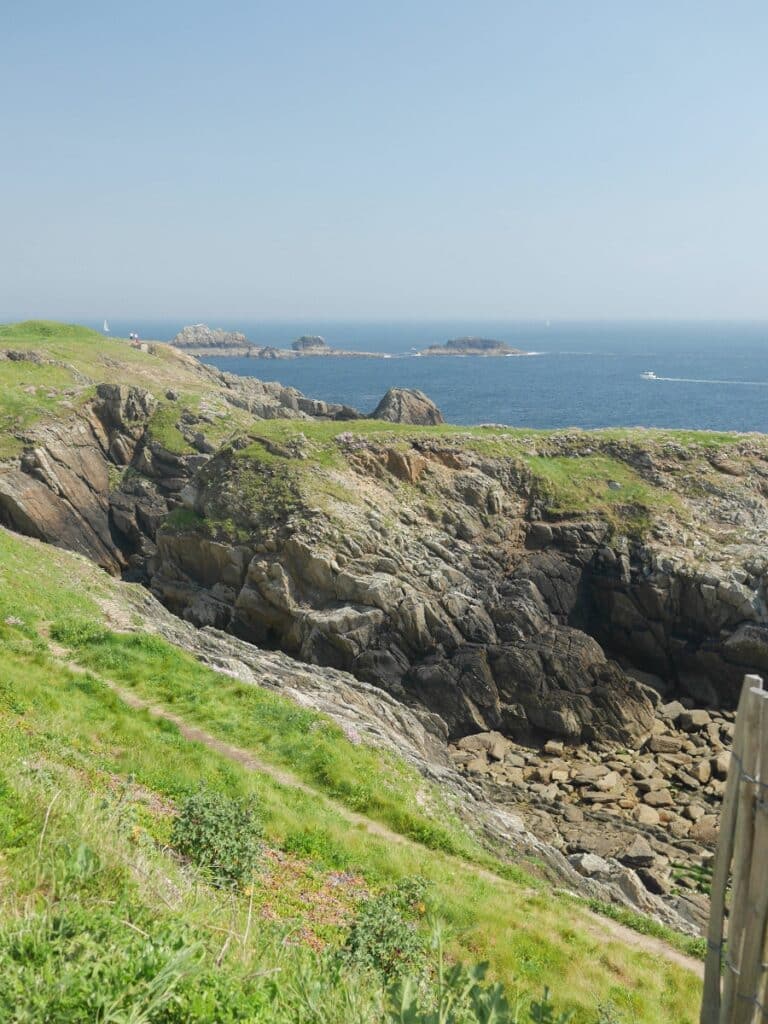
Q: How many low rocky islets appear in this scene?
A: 3